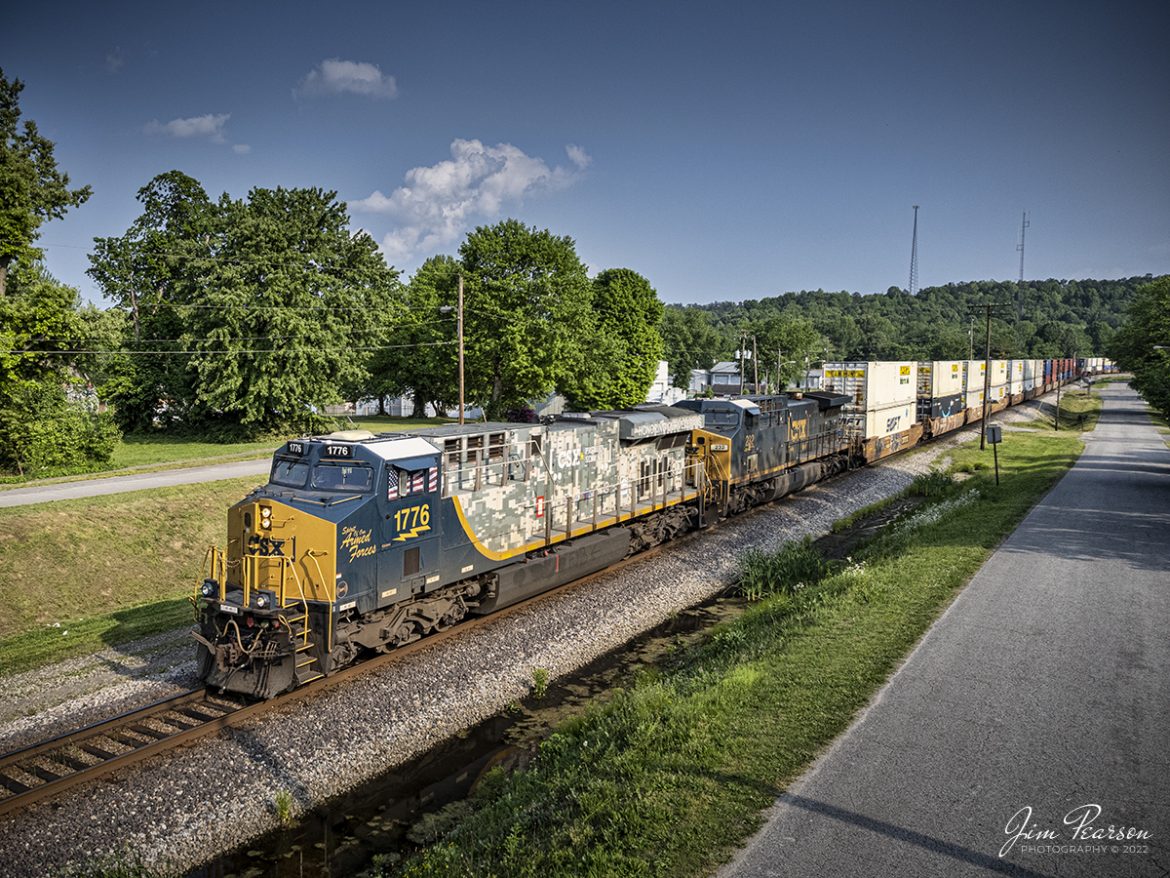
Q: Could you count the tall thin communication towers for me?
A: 2